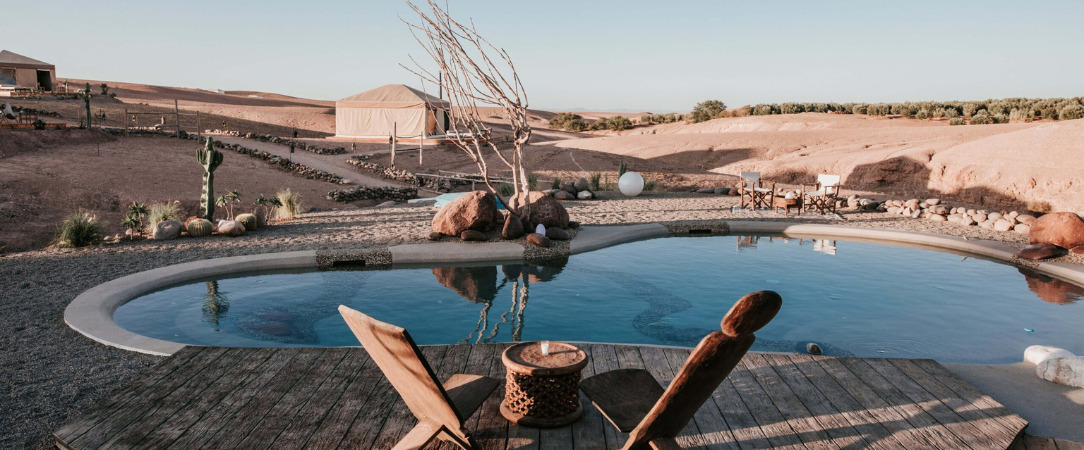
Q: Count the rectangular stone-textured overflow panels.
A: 2